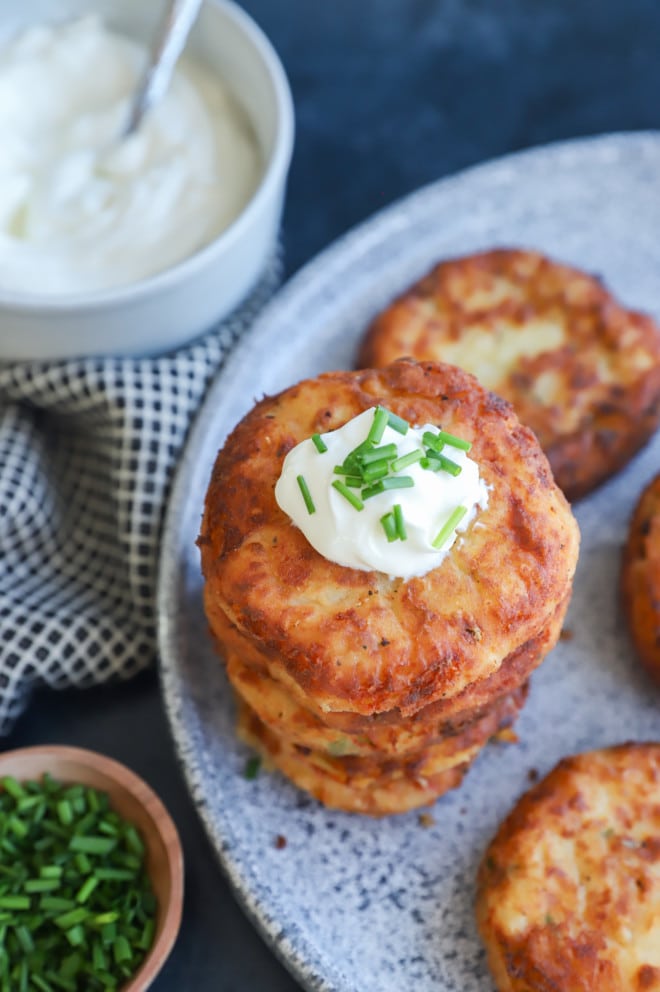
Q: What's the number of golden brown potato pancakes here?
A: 7